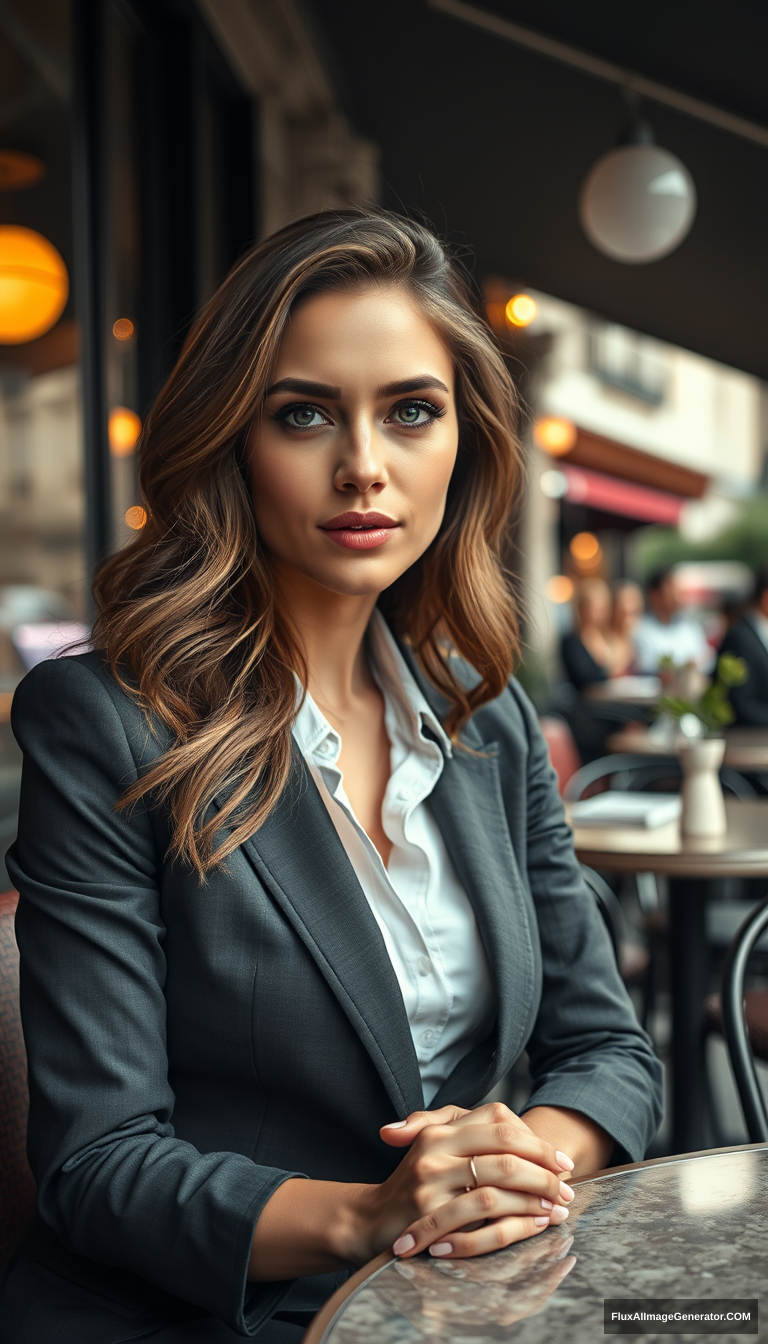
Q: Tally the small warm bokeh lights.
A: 7